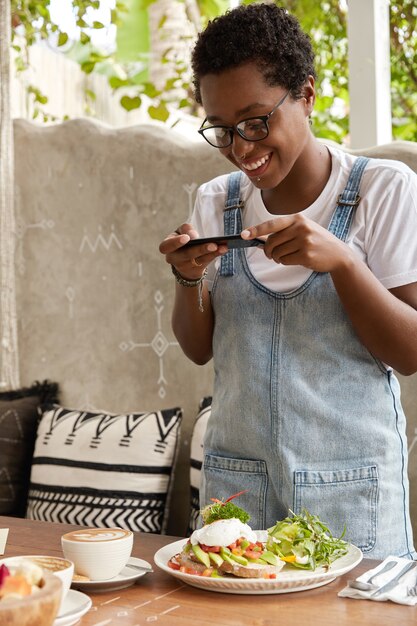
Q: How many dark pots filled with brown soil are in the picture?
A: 0